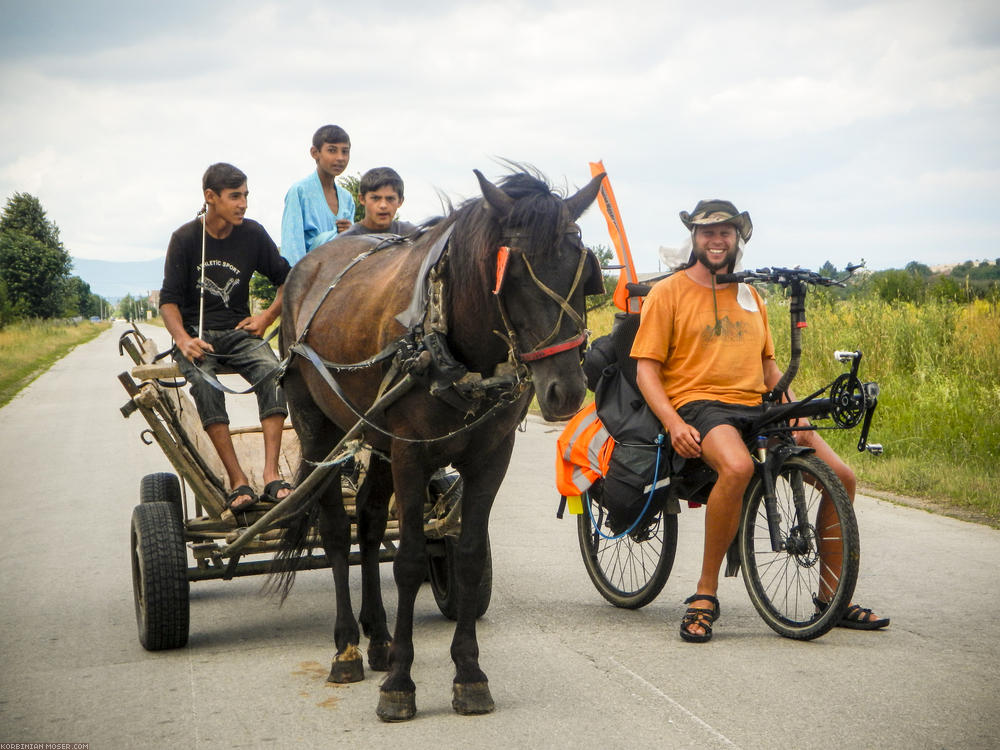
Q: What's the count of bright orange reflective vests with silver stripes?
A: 1